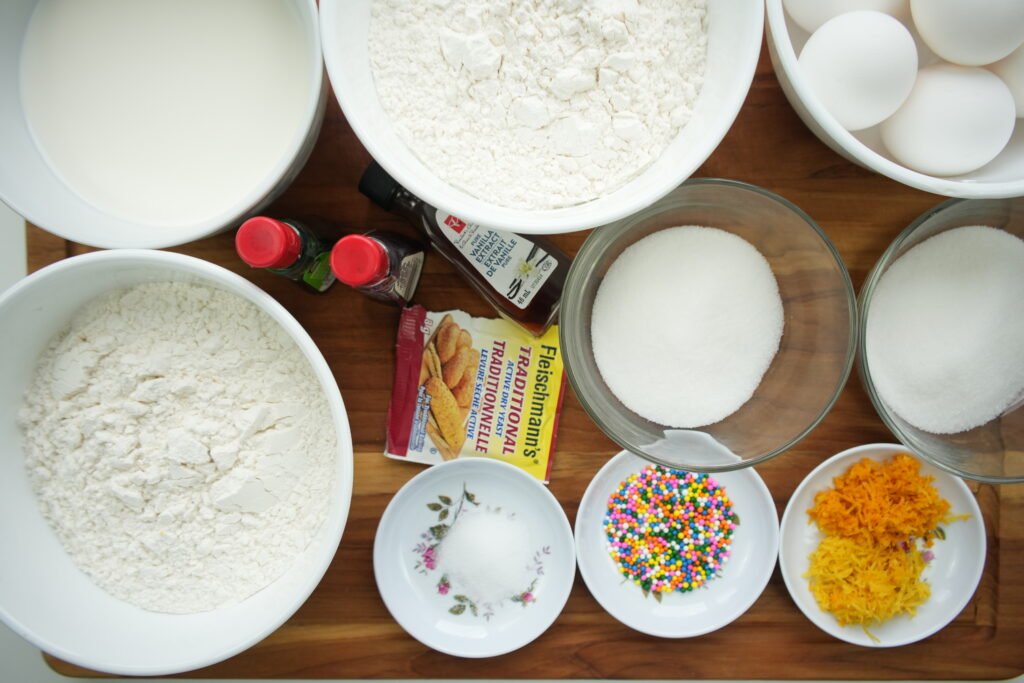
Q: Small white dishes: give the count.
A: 3